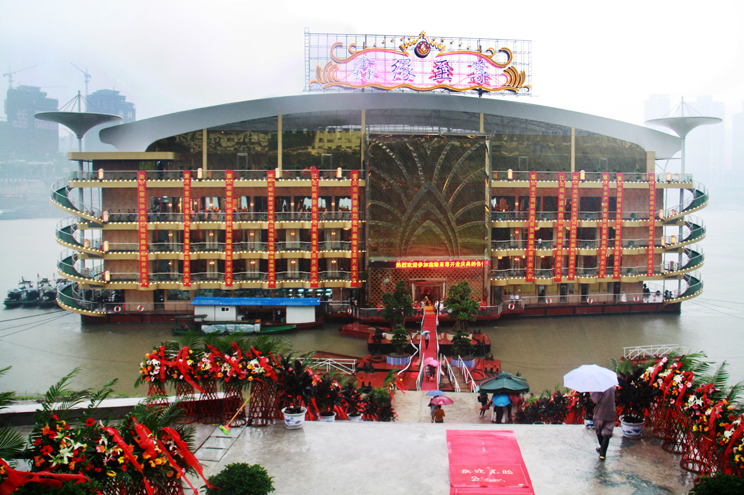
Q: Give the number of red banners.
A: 12